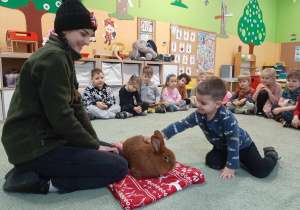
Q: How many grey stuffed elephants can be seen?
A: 1